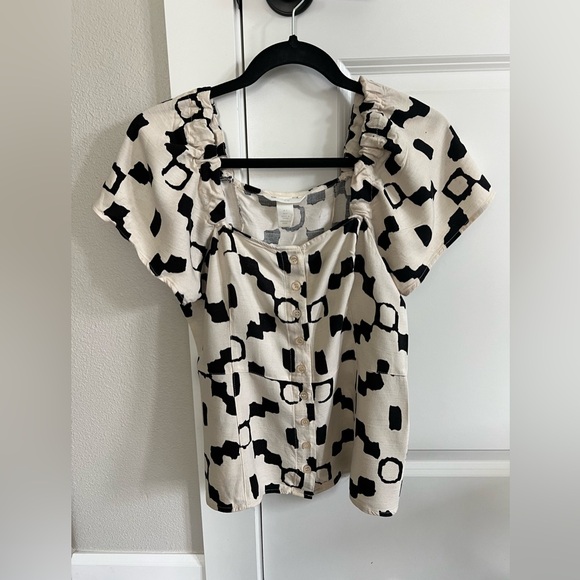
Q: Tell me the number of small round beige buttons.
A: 9